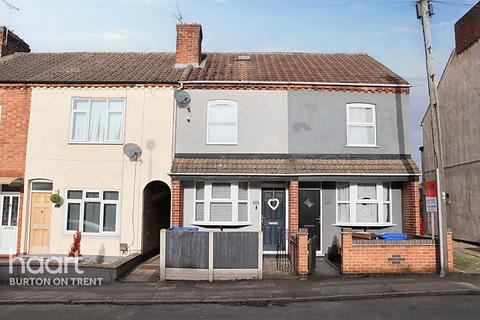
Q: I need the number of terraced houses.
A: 4